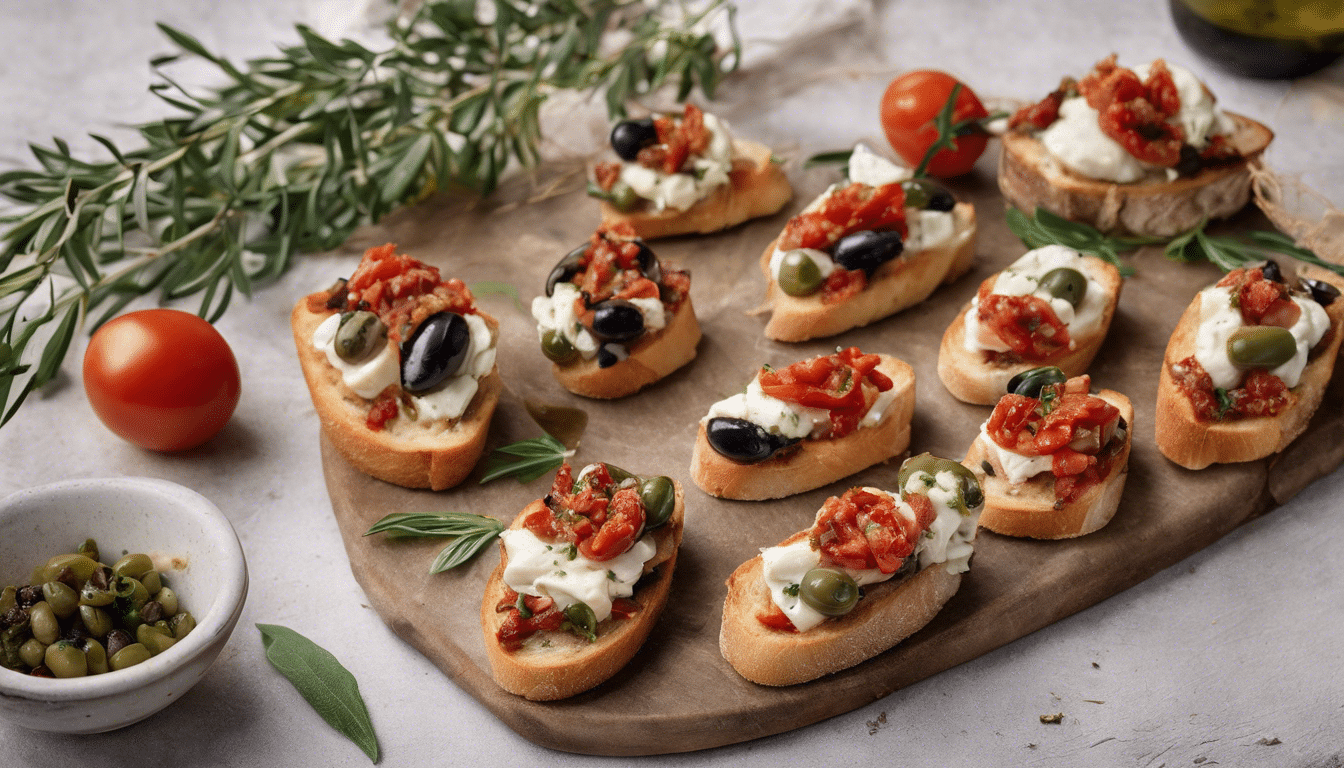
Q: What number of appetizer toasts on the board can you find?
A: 11